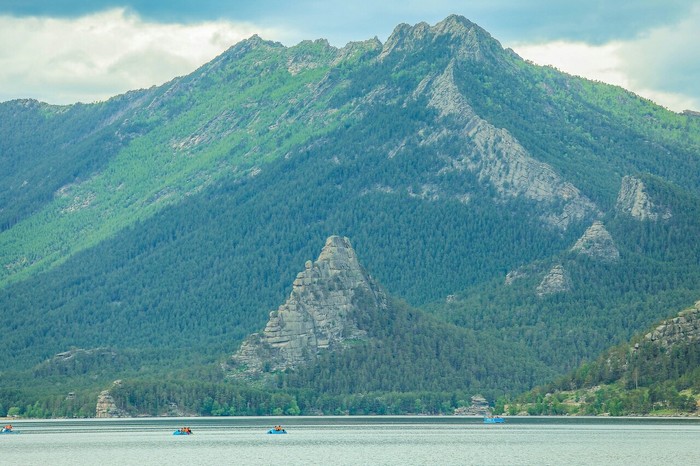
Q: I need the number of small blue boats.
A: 4